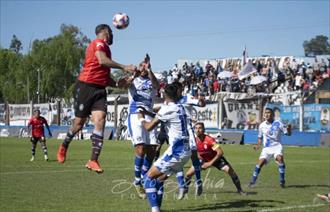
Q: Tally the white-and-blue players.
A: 4